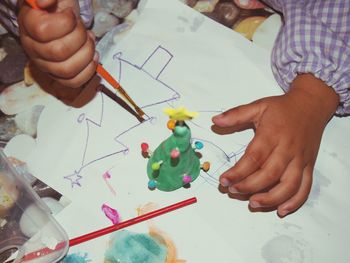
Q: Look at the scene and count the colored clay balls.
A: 8